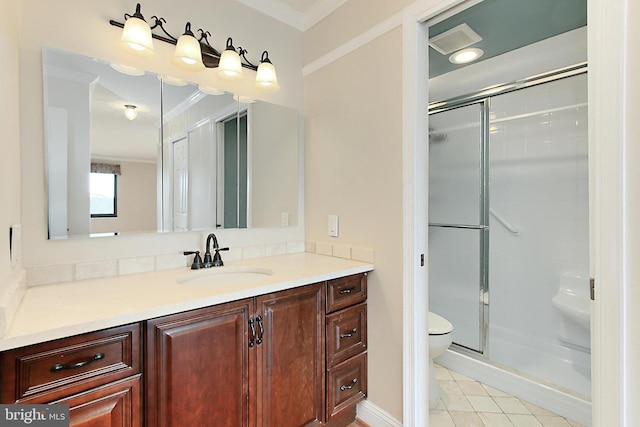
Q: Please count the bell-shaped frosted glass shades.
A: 4